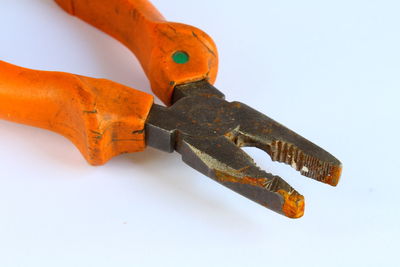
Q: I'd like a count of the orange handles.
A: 2